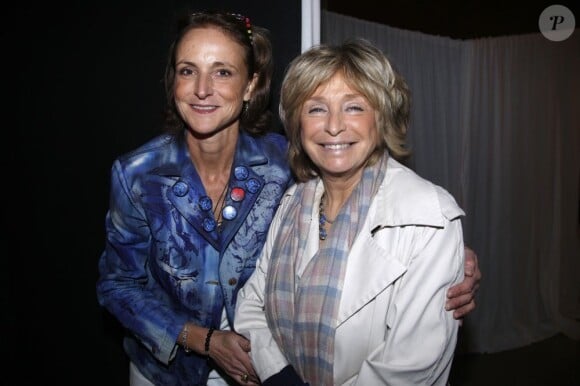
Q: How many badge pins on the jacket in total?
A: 7